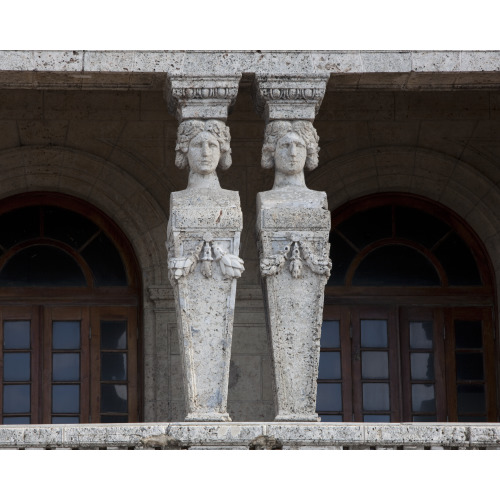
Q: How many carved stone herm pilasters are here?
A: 2